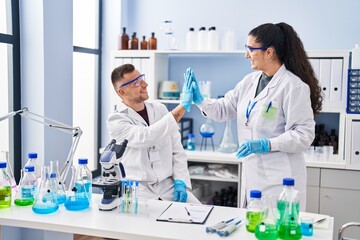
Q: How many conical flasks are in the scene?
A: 8